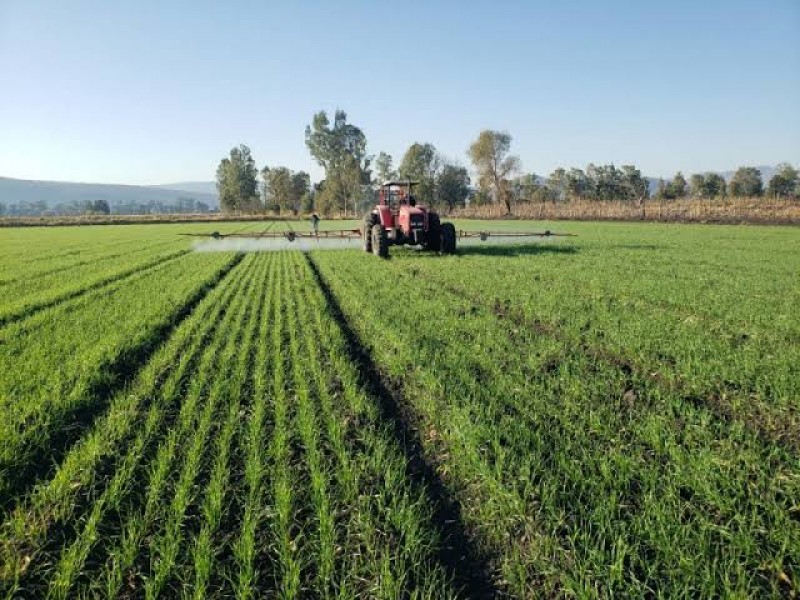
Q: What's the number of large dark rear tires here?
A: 2